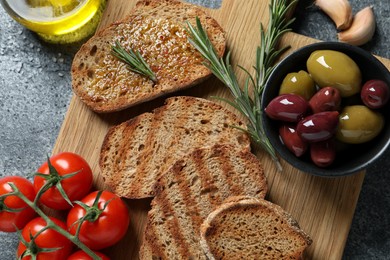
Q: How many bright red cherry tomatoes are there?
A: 5